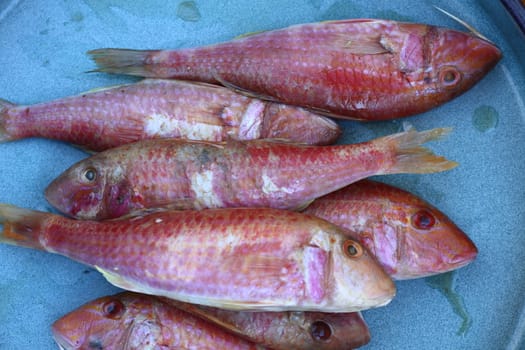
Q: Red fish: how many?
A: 7